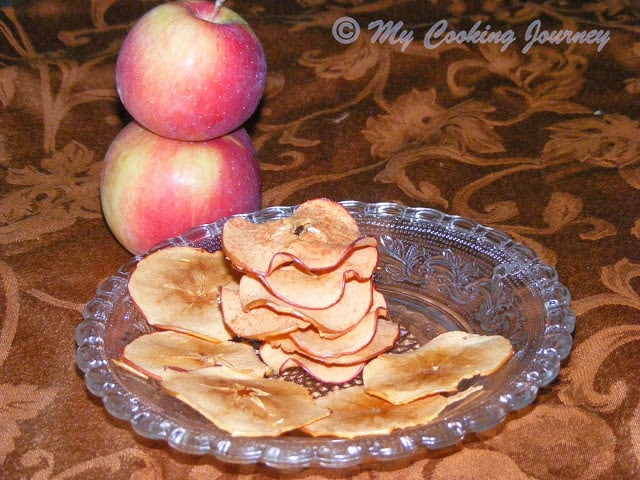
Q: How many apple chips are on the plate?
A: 12